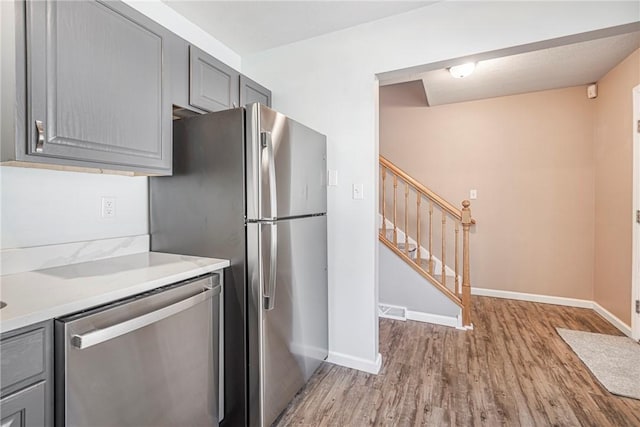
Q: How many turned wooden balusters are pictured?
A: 7